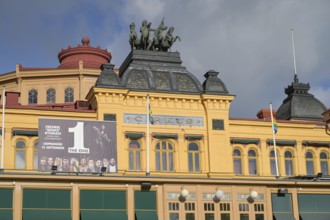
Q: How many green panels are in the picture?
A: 6